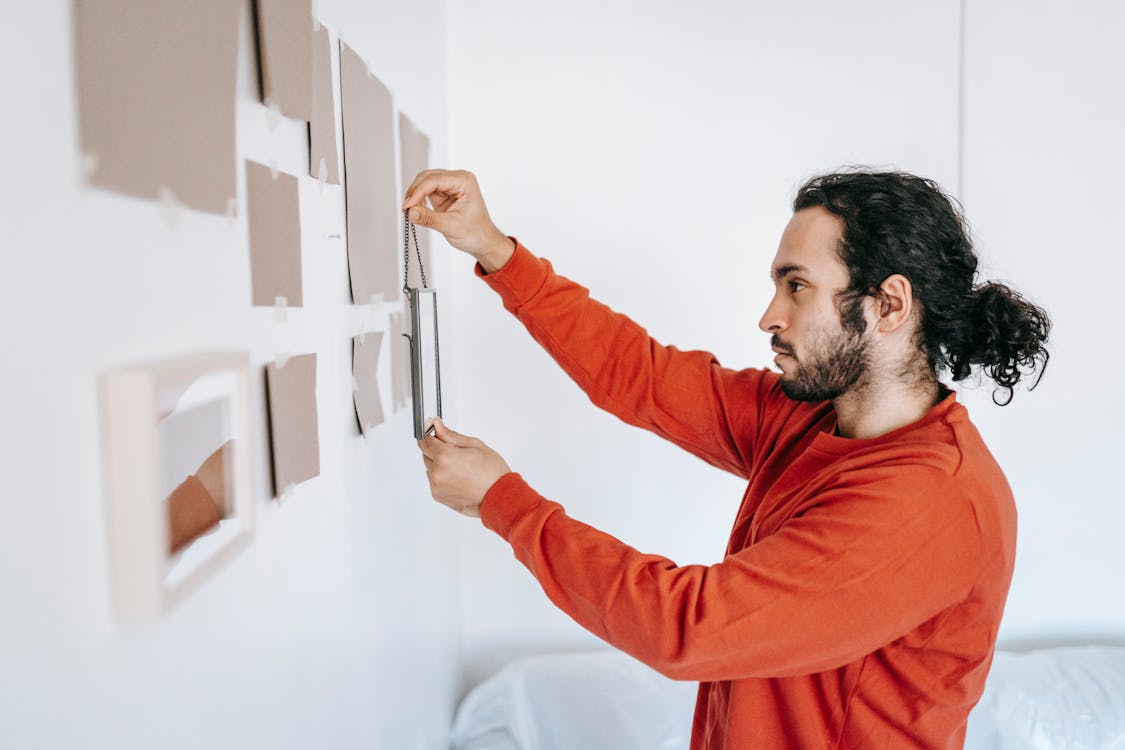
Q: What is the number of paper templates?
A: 9